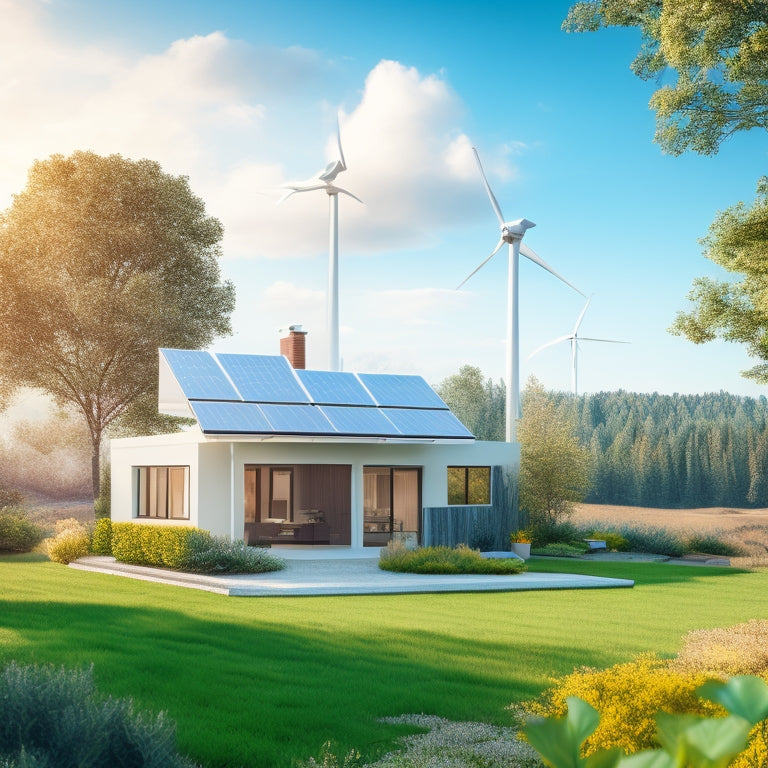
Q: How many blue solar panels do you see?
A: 8